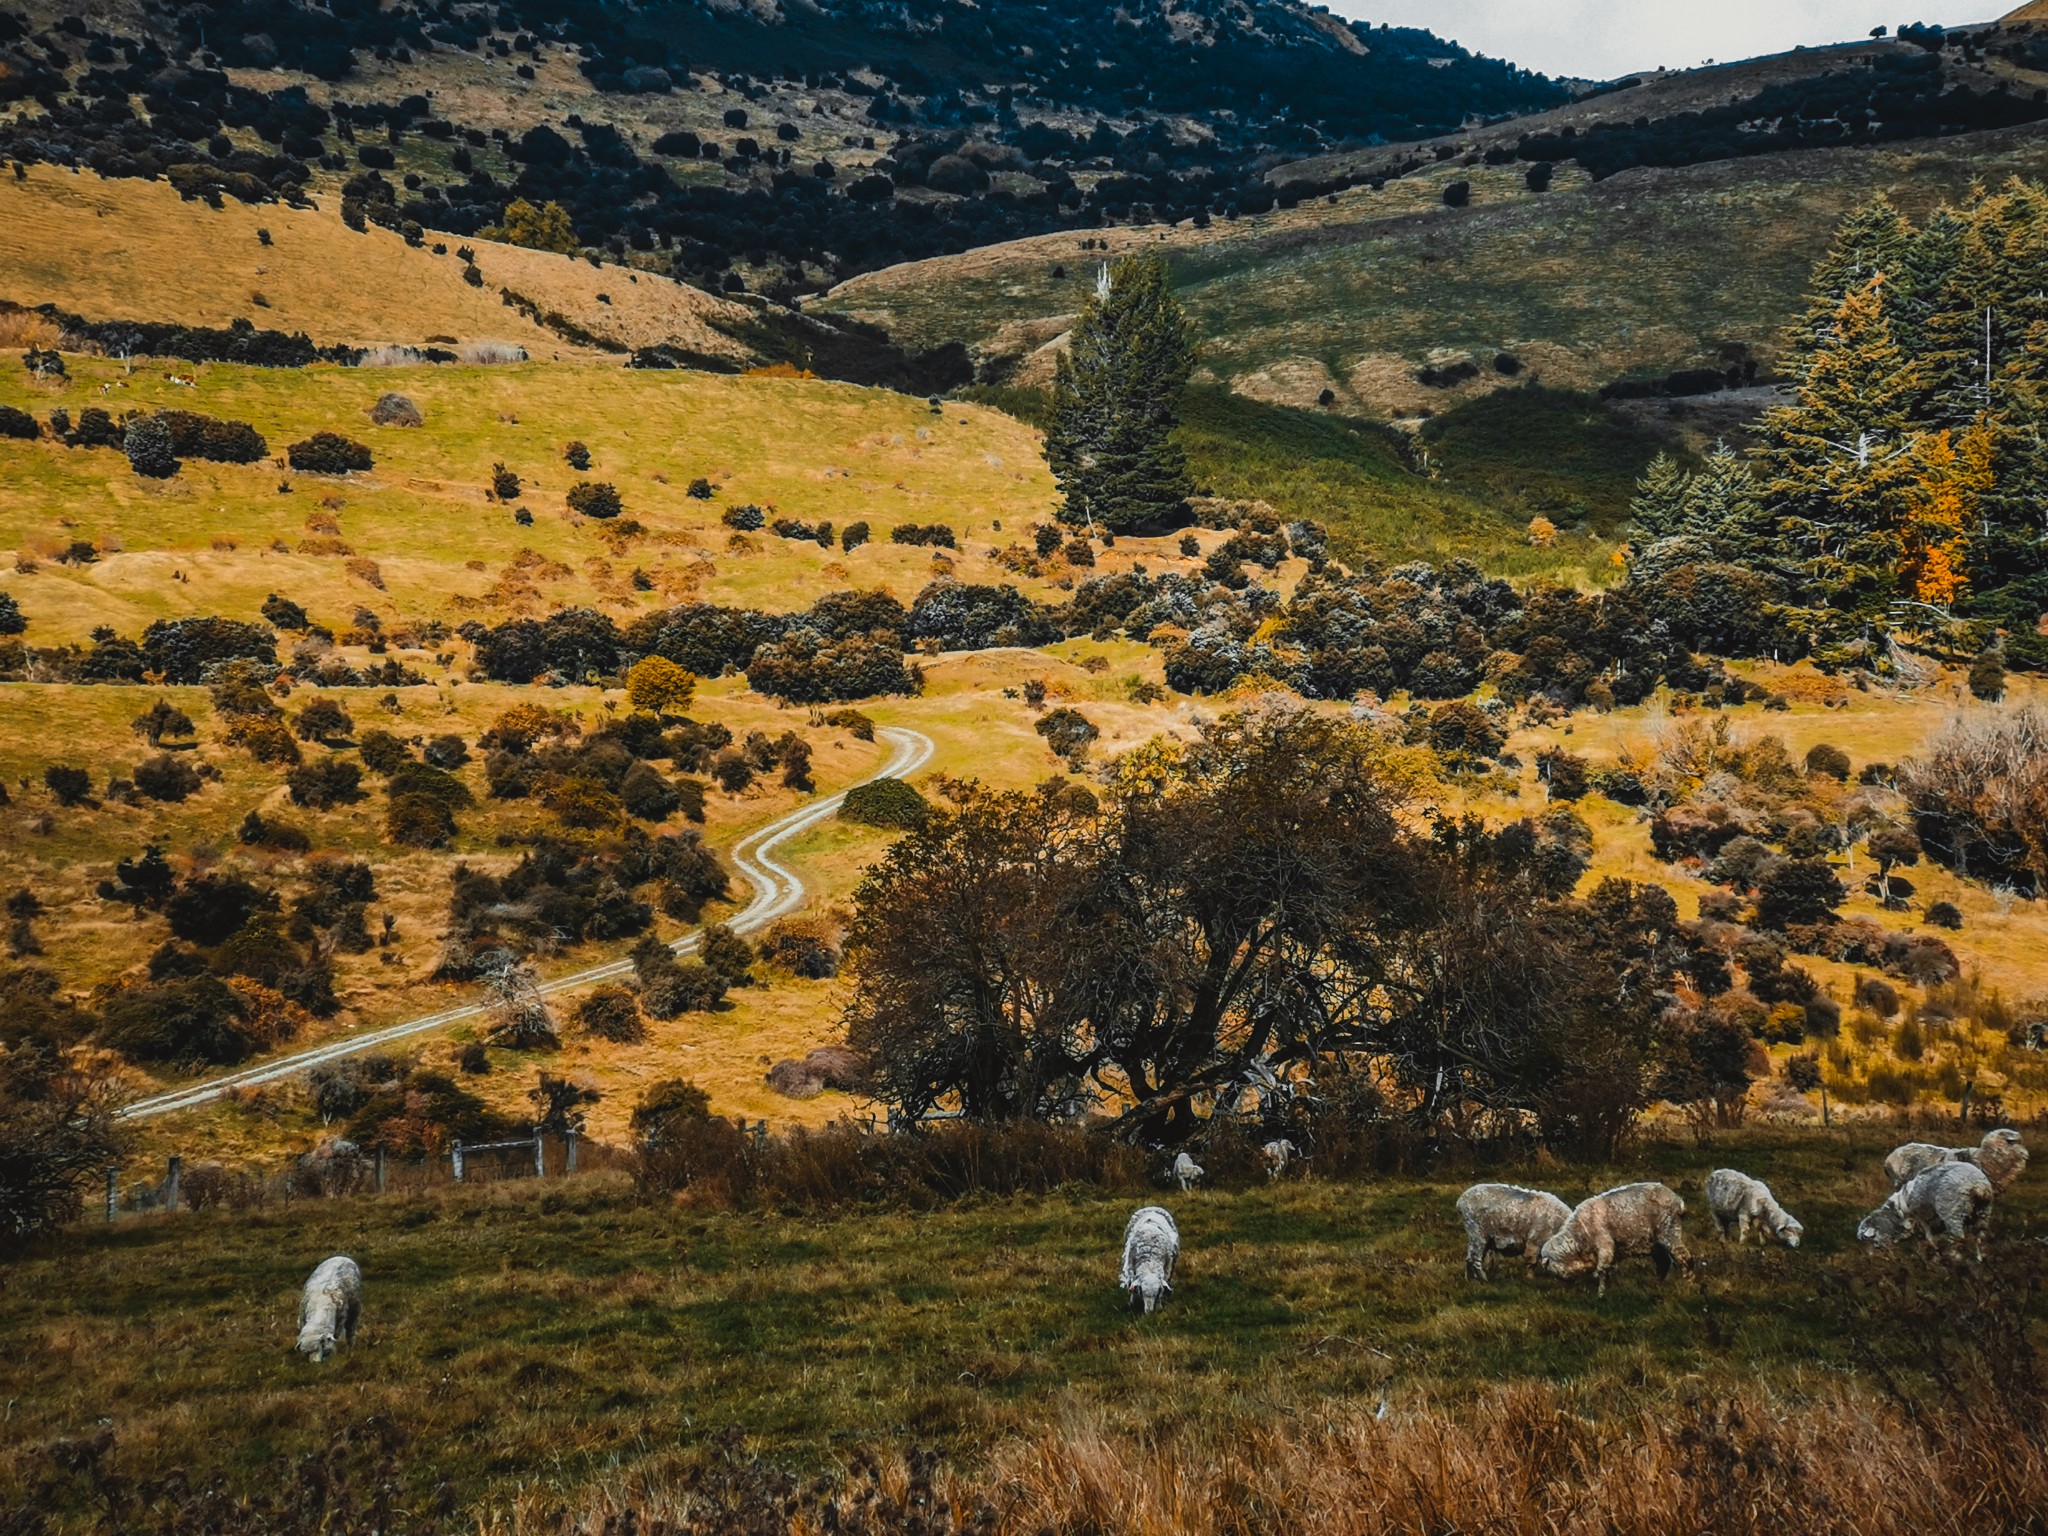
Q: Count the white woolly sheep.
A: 9